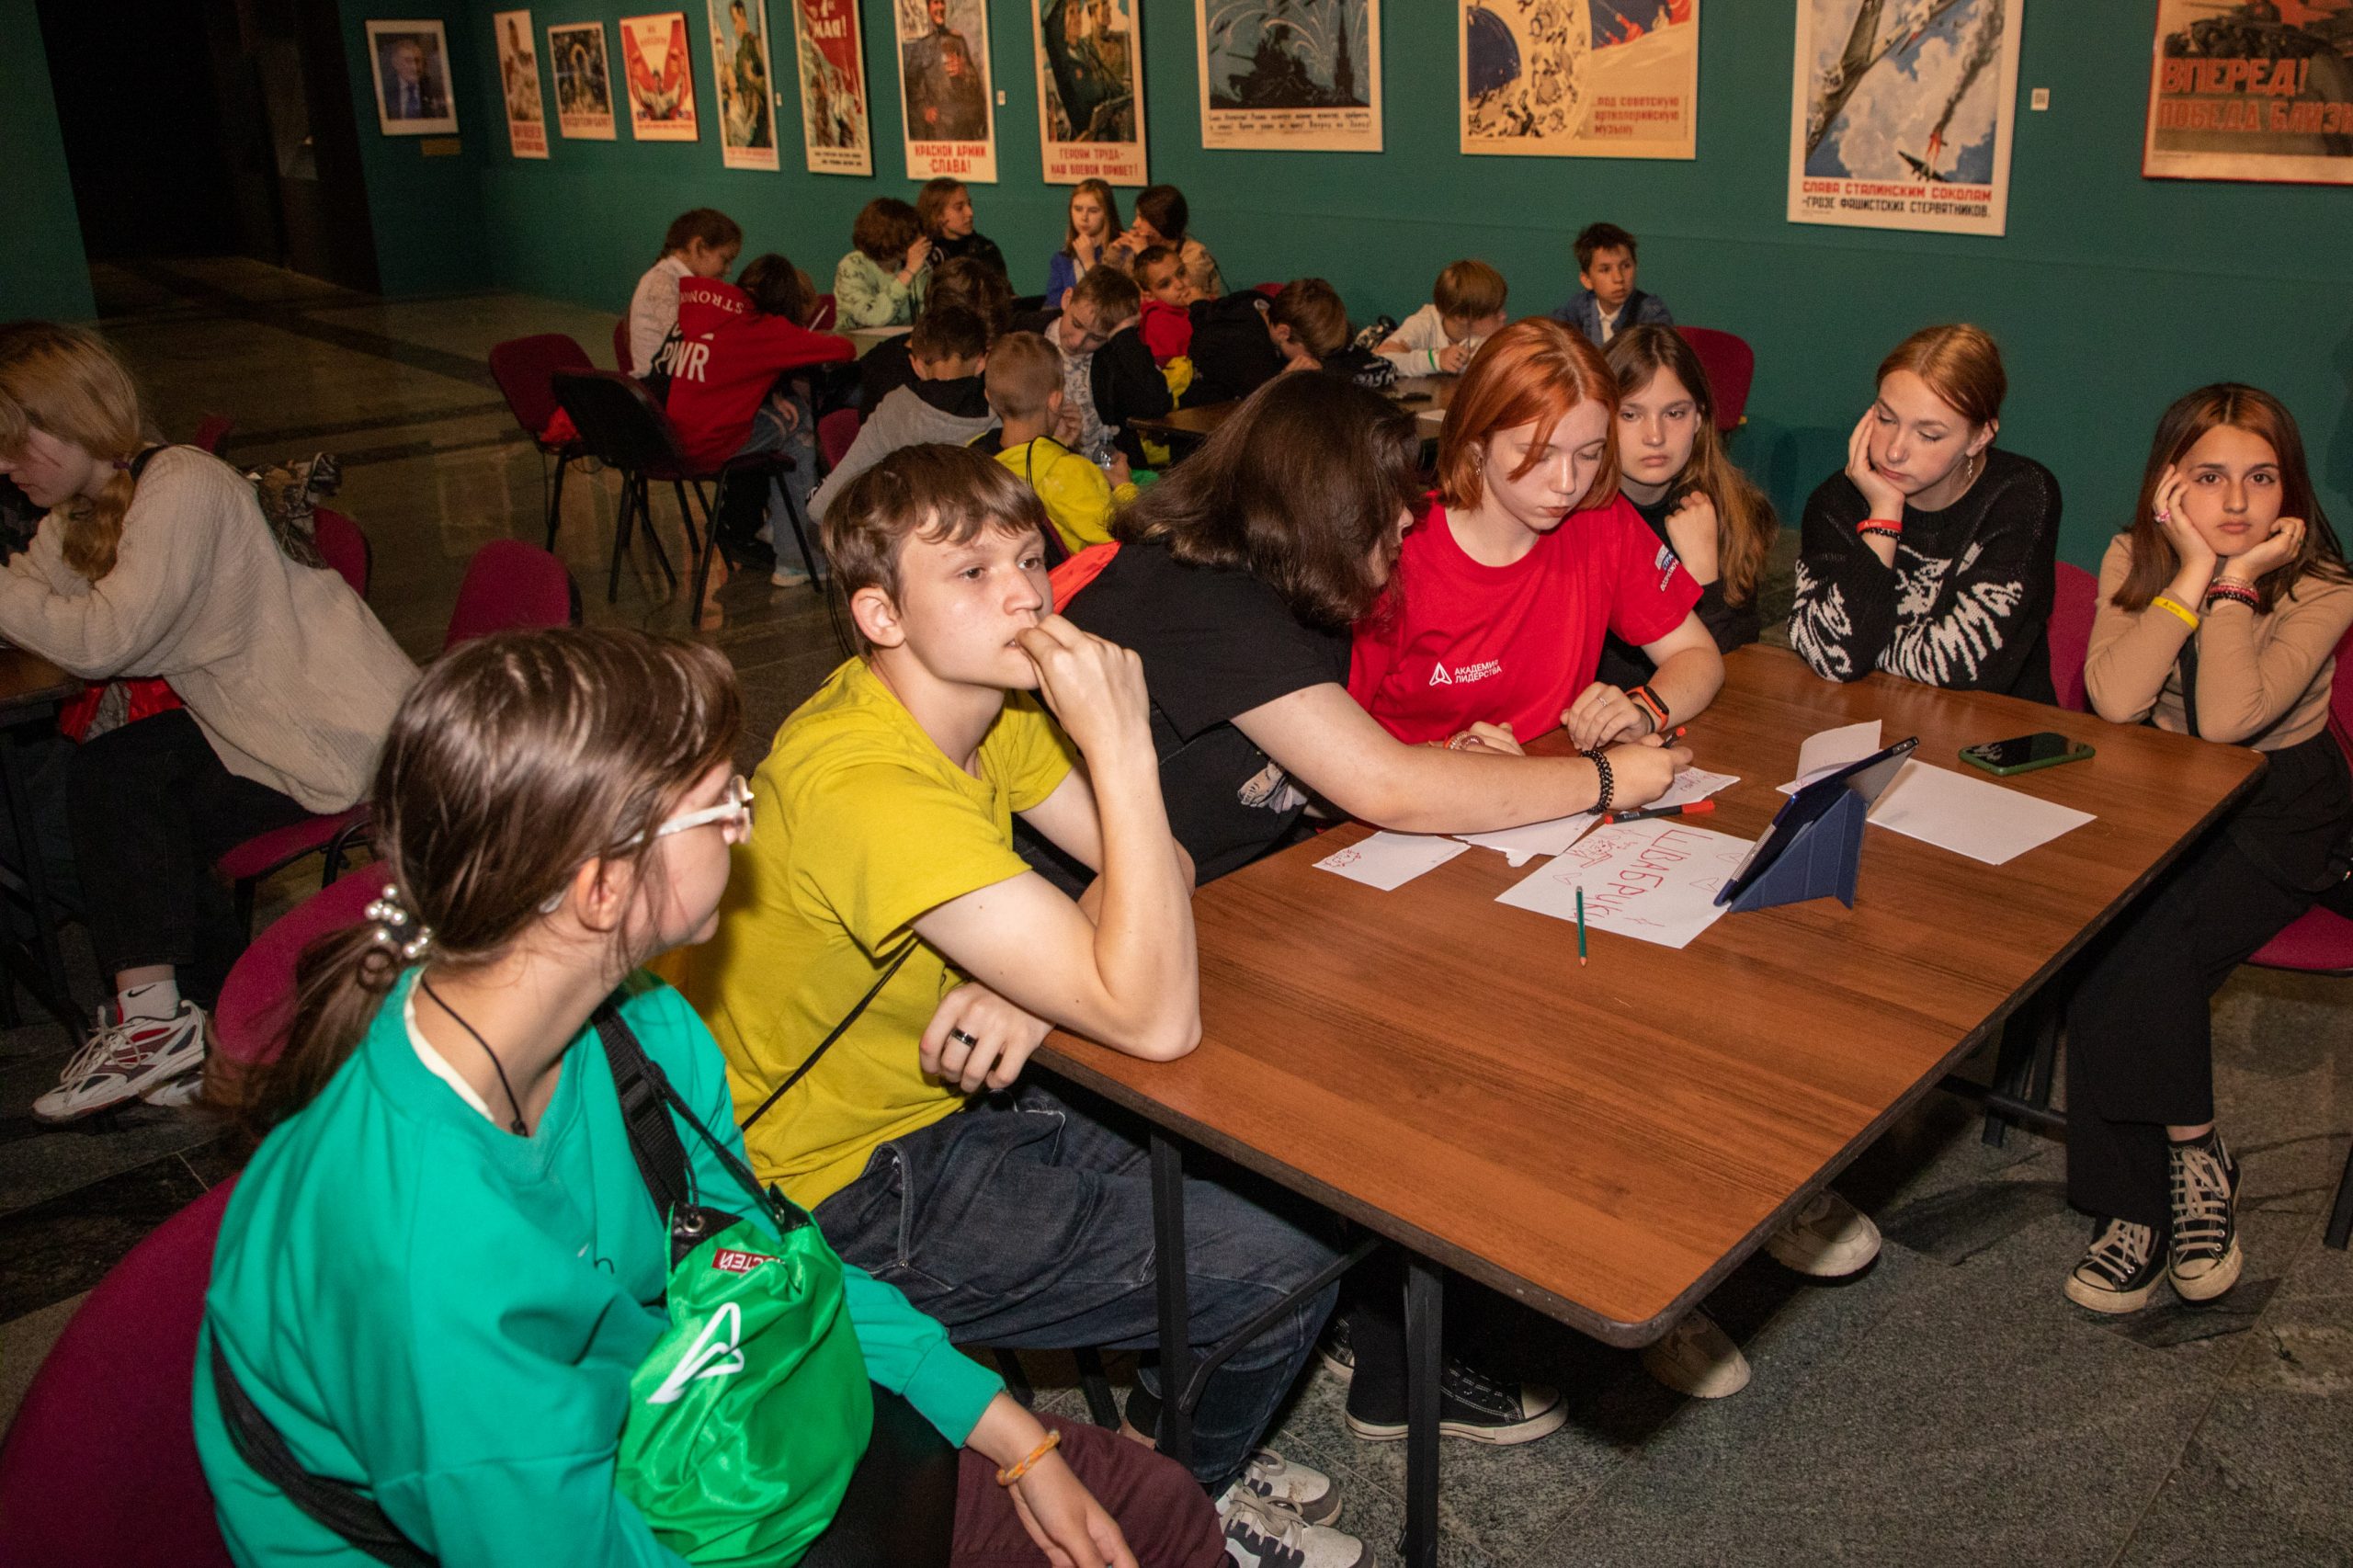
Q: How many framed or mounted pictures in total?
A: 12